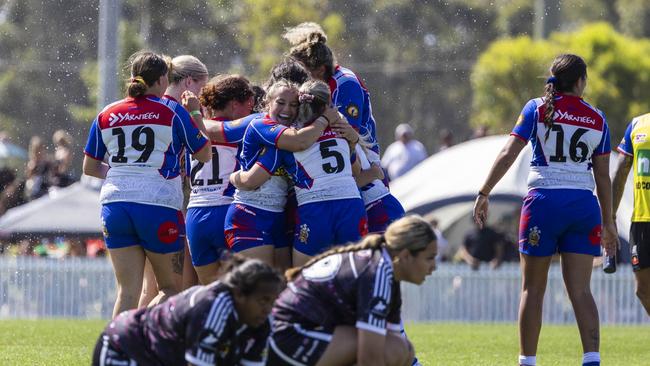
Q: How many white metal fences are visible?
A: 1